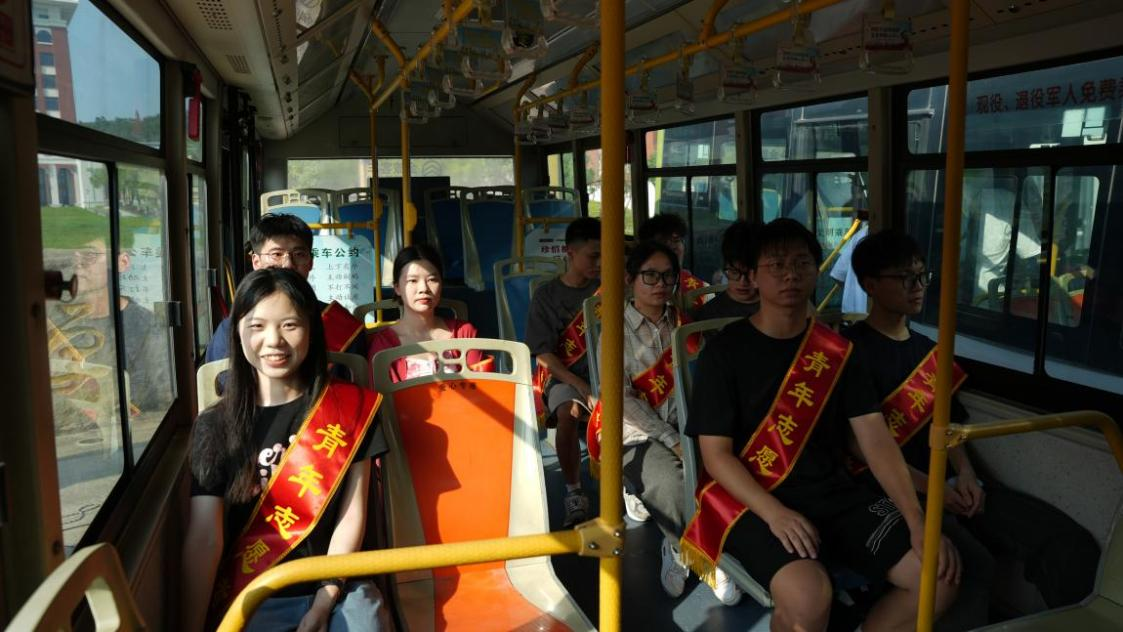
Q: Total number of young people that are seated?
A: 9